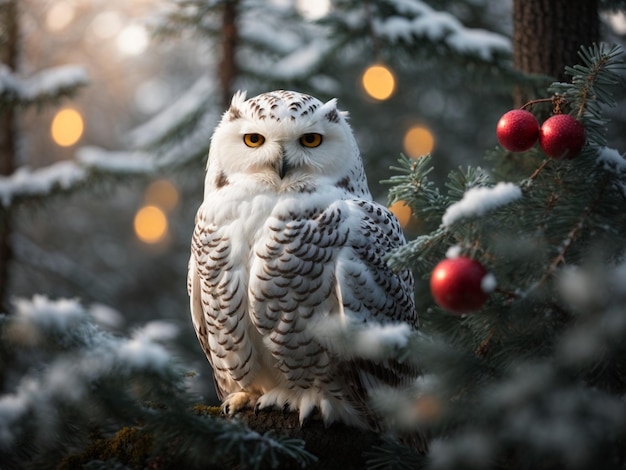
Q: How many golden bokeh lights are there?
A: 6